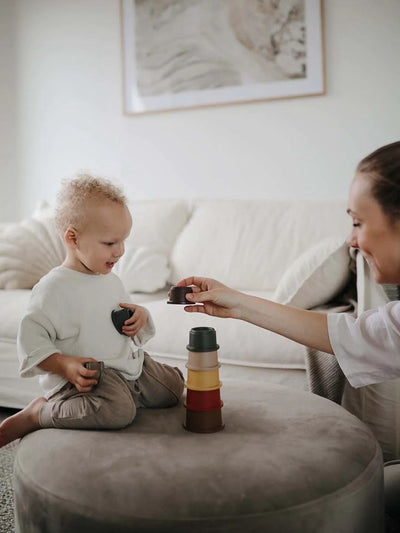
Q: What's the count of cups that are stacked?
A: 5